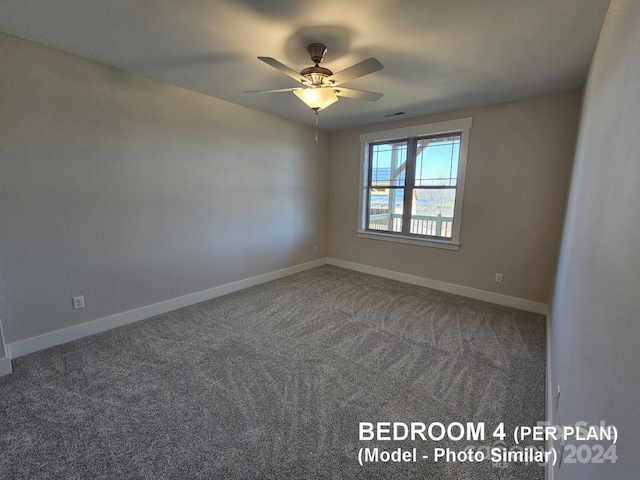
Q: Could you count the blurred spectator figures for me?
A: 0